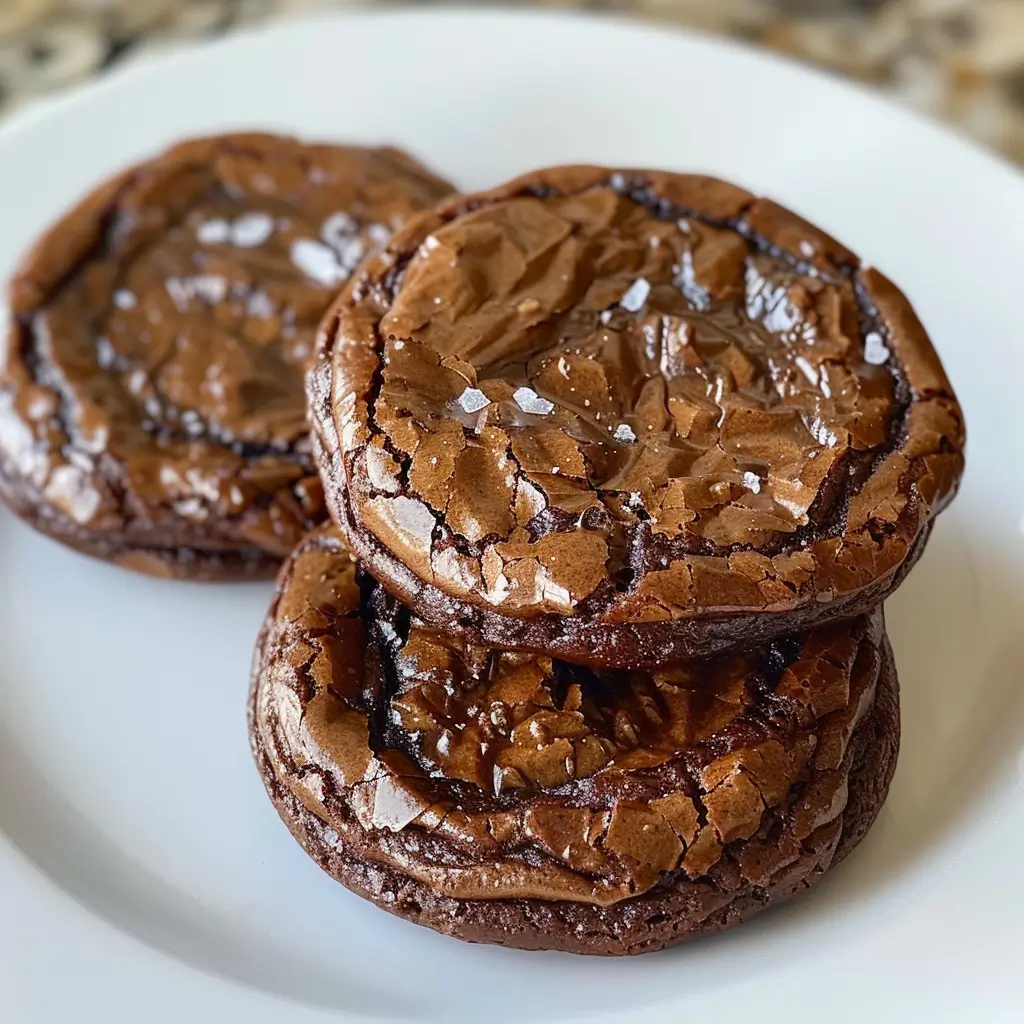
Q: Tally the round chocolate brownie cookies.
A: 3